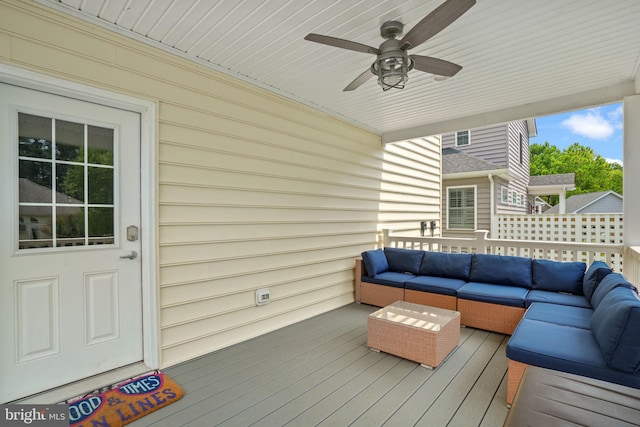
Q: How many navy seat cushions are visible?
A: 6